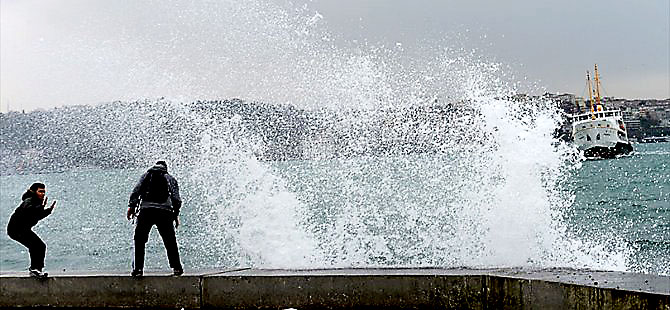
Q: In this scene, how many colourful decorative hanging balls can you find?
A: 0